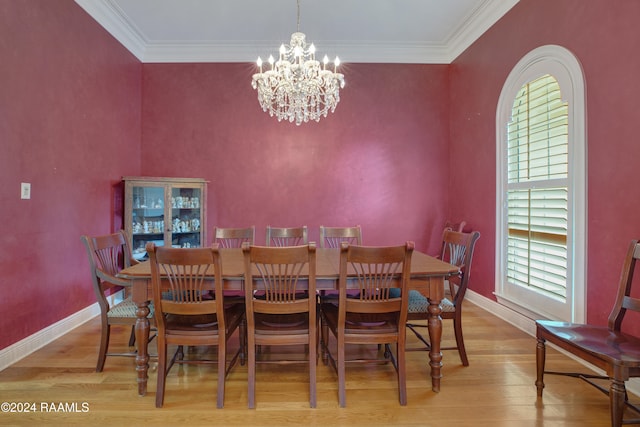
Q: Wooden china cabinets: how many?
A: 1